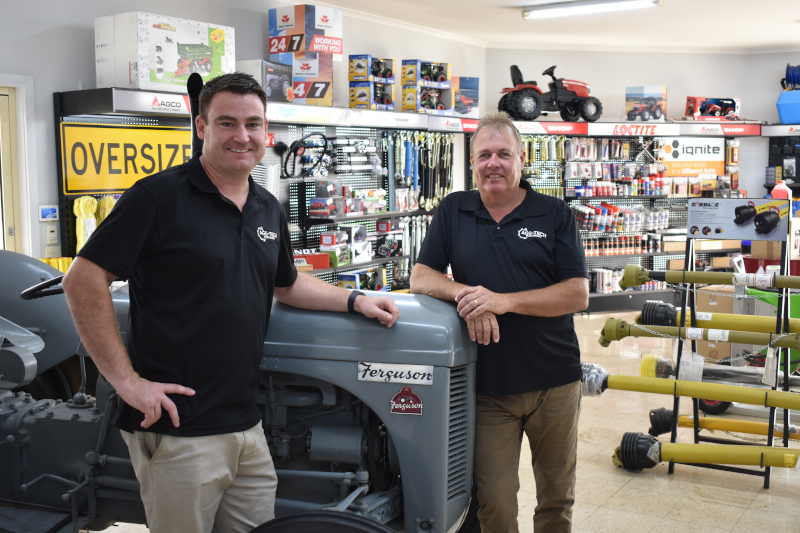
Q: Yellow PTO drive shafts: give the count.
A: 6